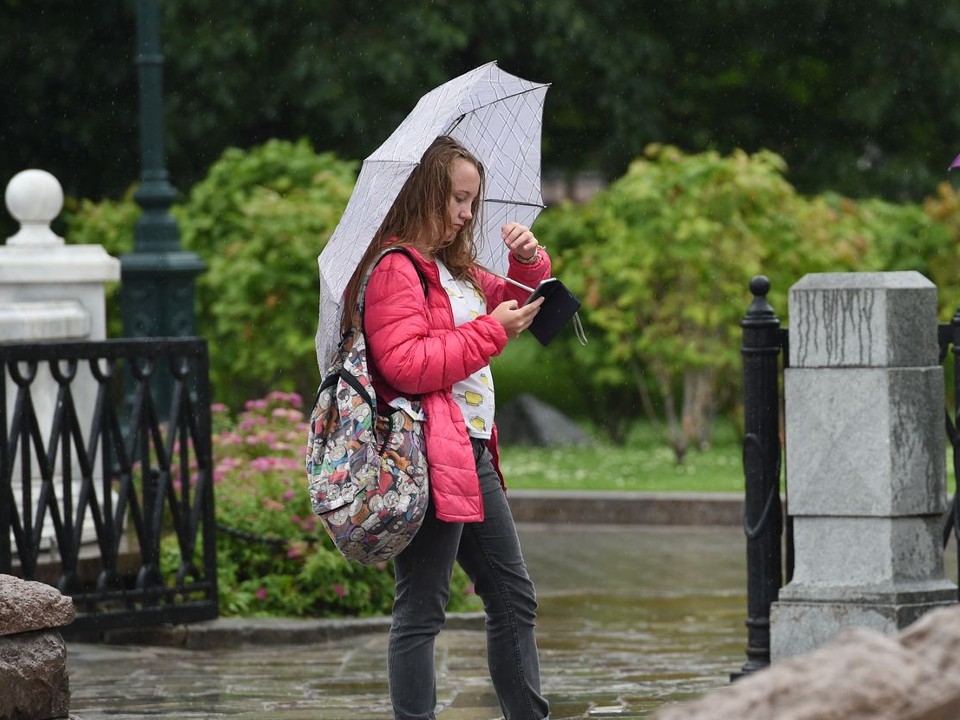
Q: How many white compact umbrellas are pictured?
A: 1